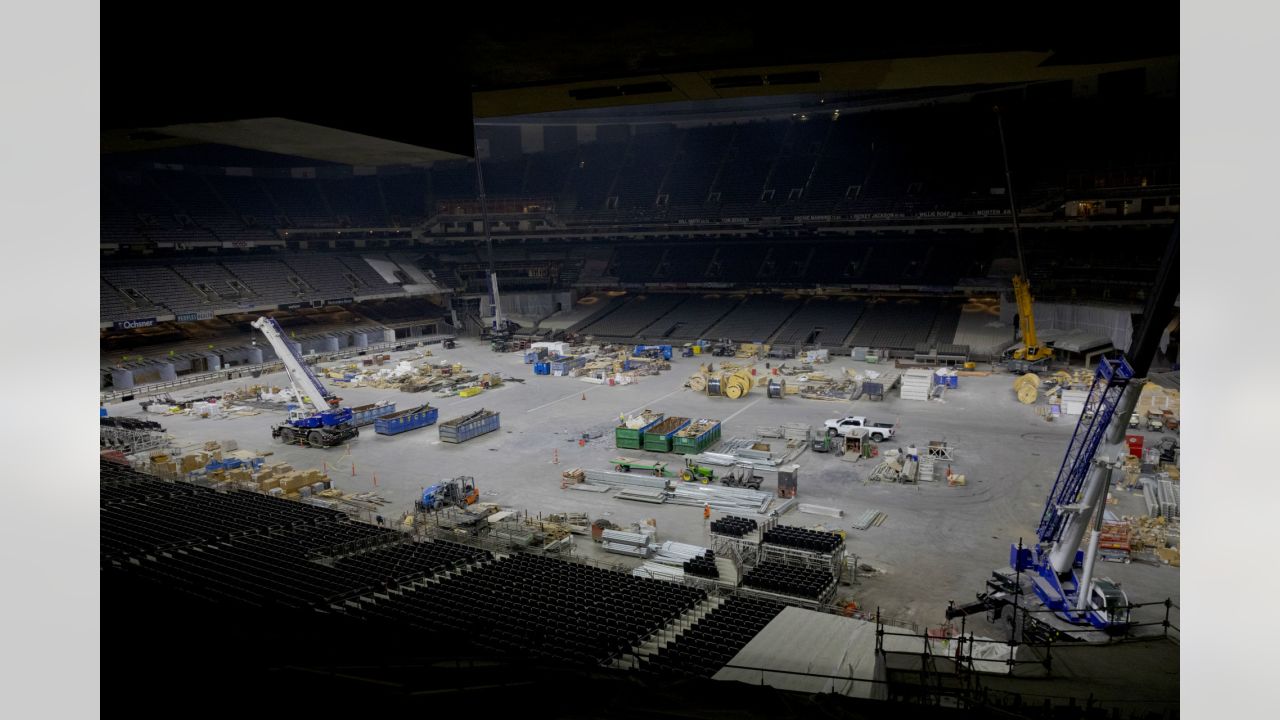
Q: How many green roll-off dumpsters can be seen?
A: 3